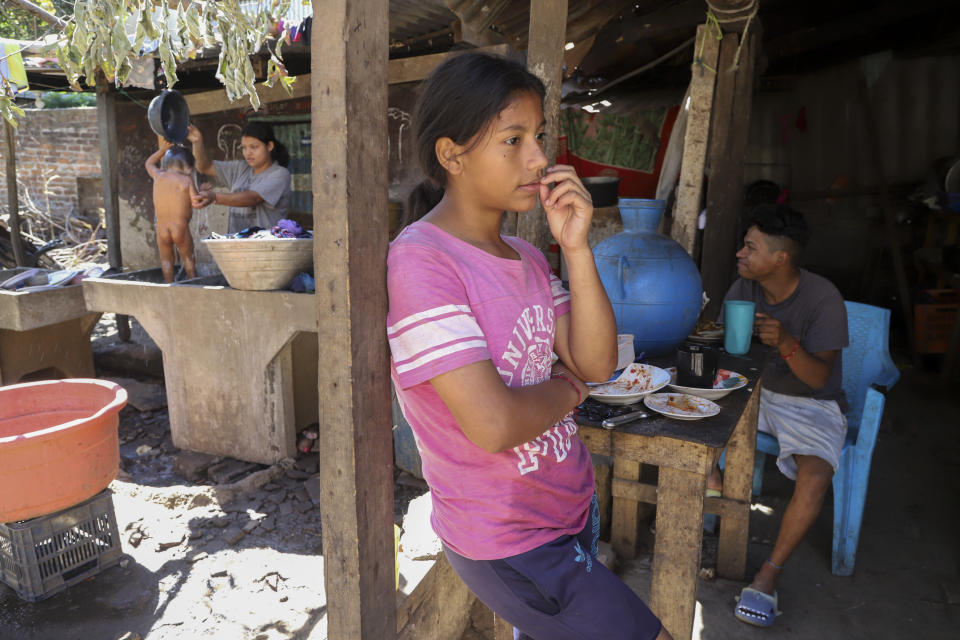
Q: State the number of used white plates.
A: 3